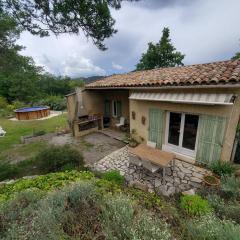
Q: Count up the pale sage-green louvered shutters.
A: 4